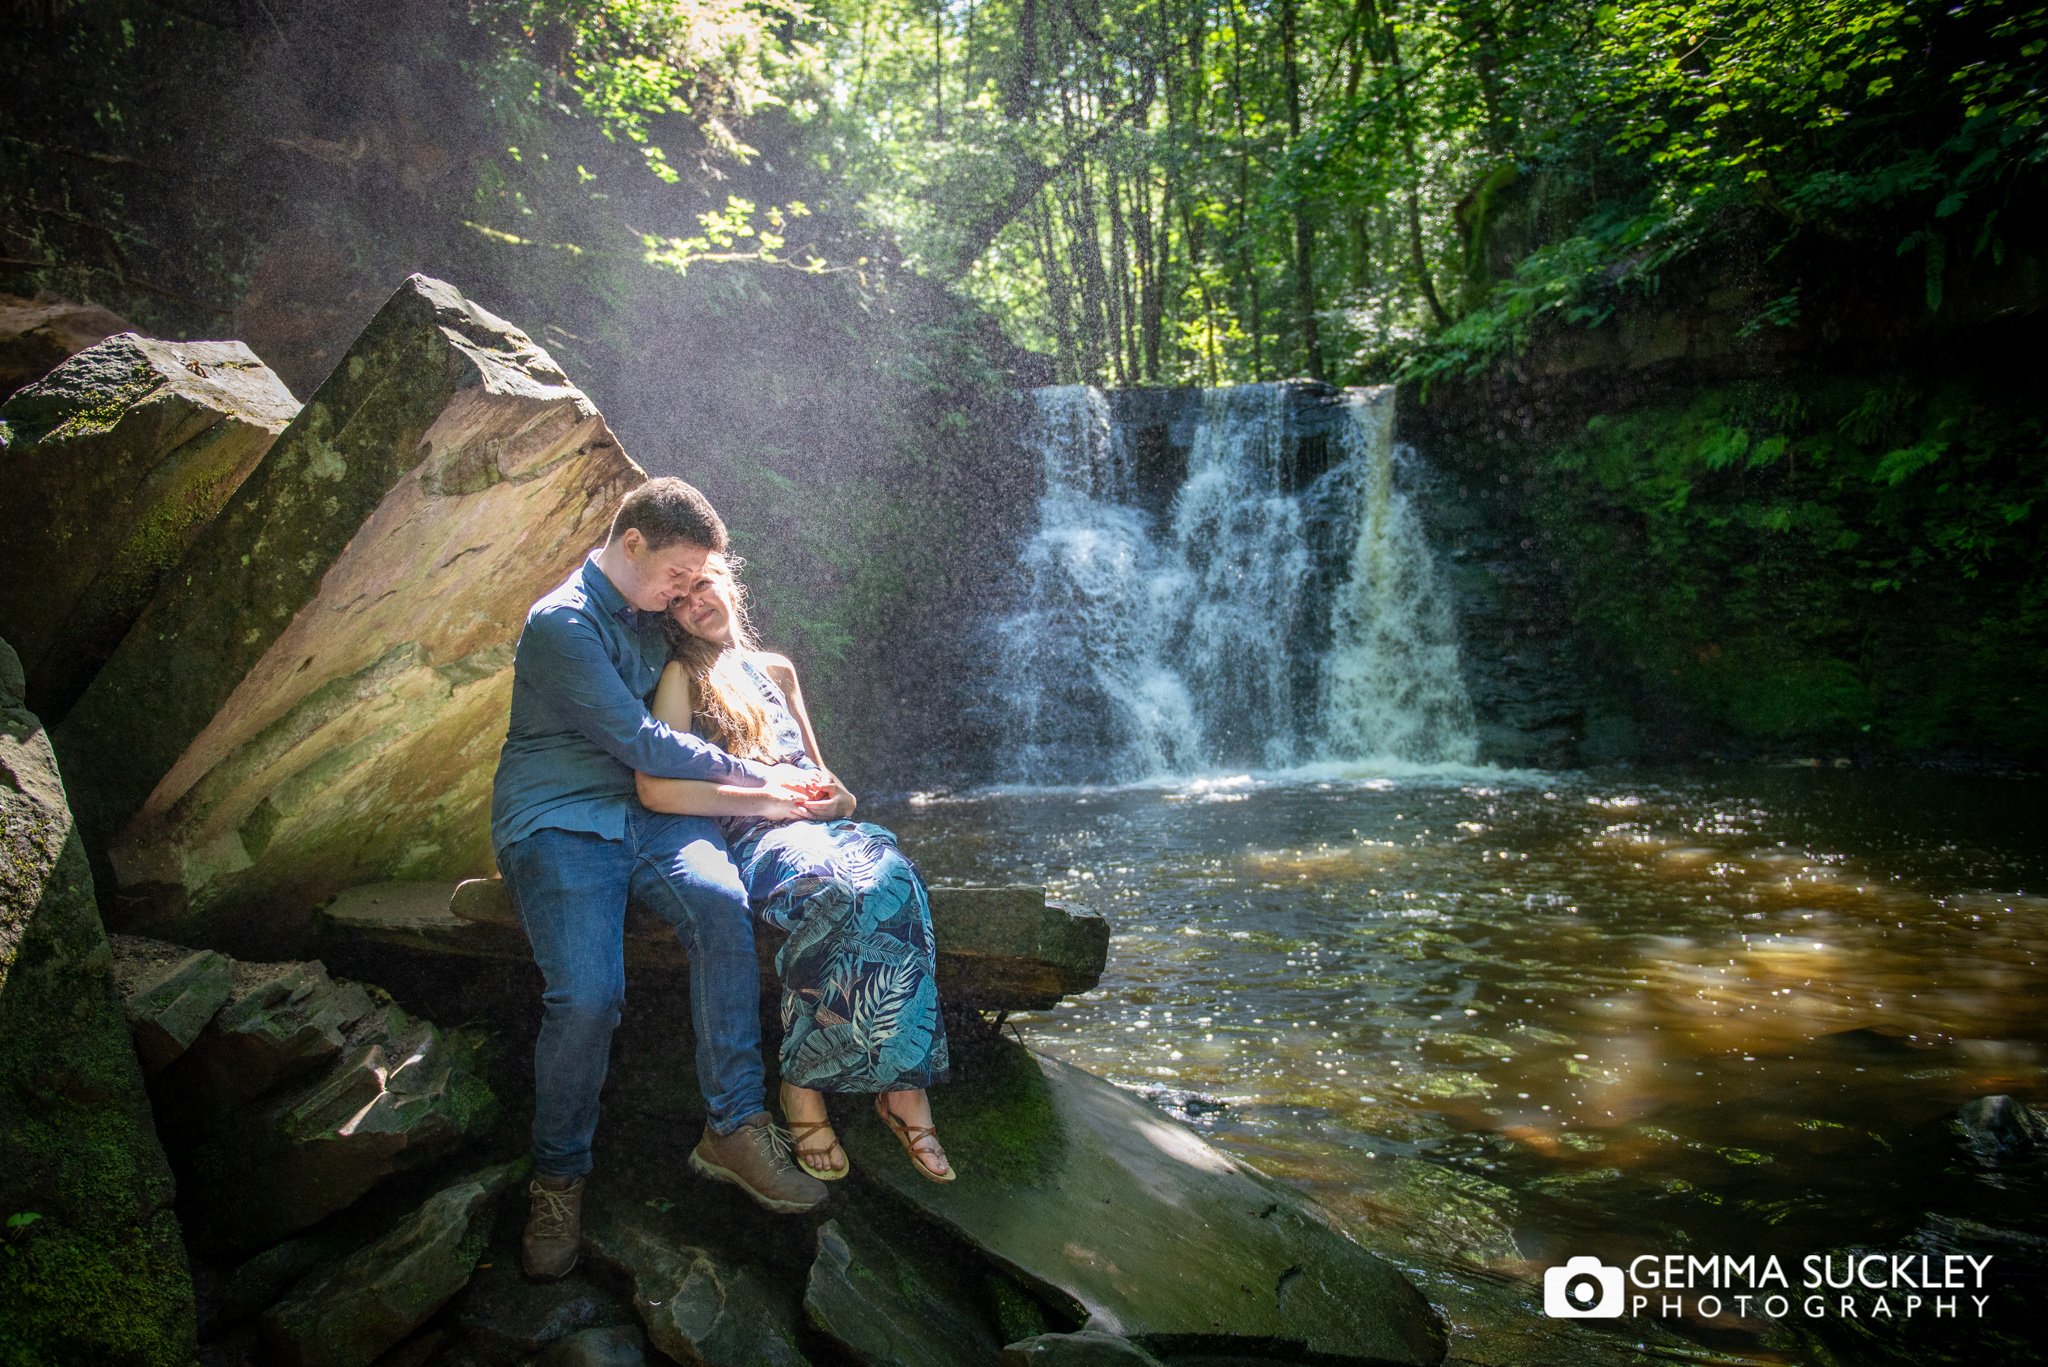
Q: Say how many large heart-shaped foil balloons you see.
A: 0